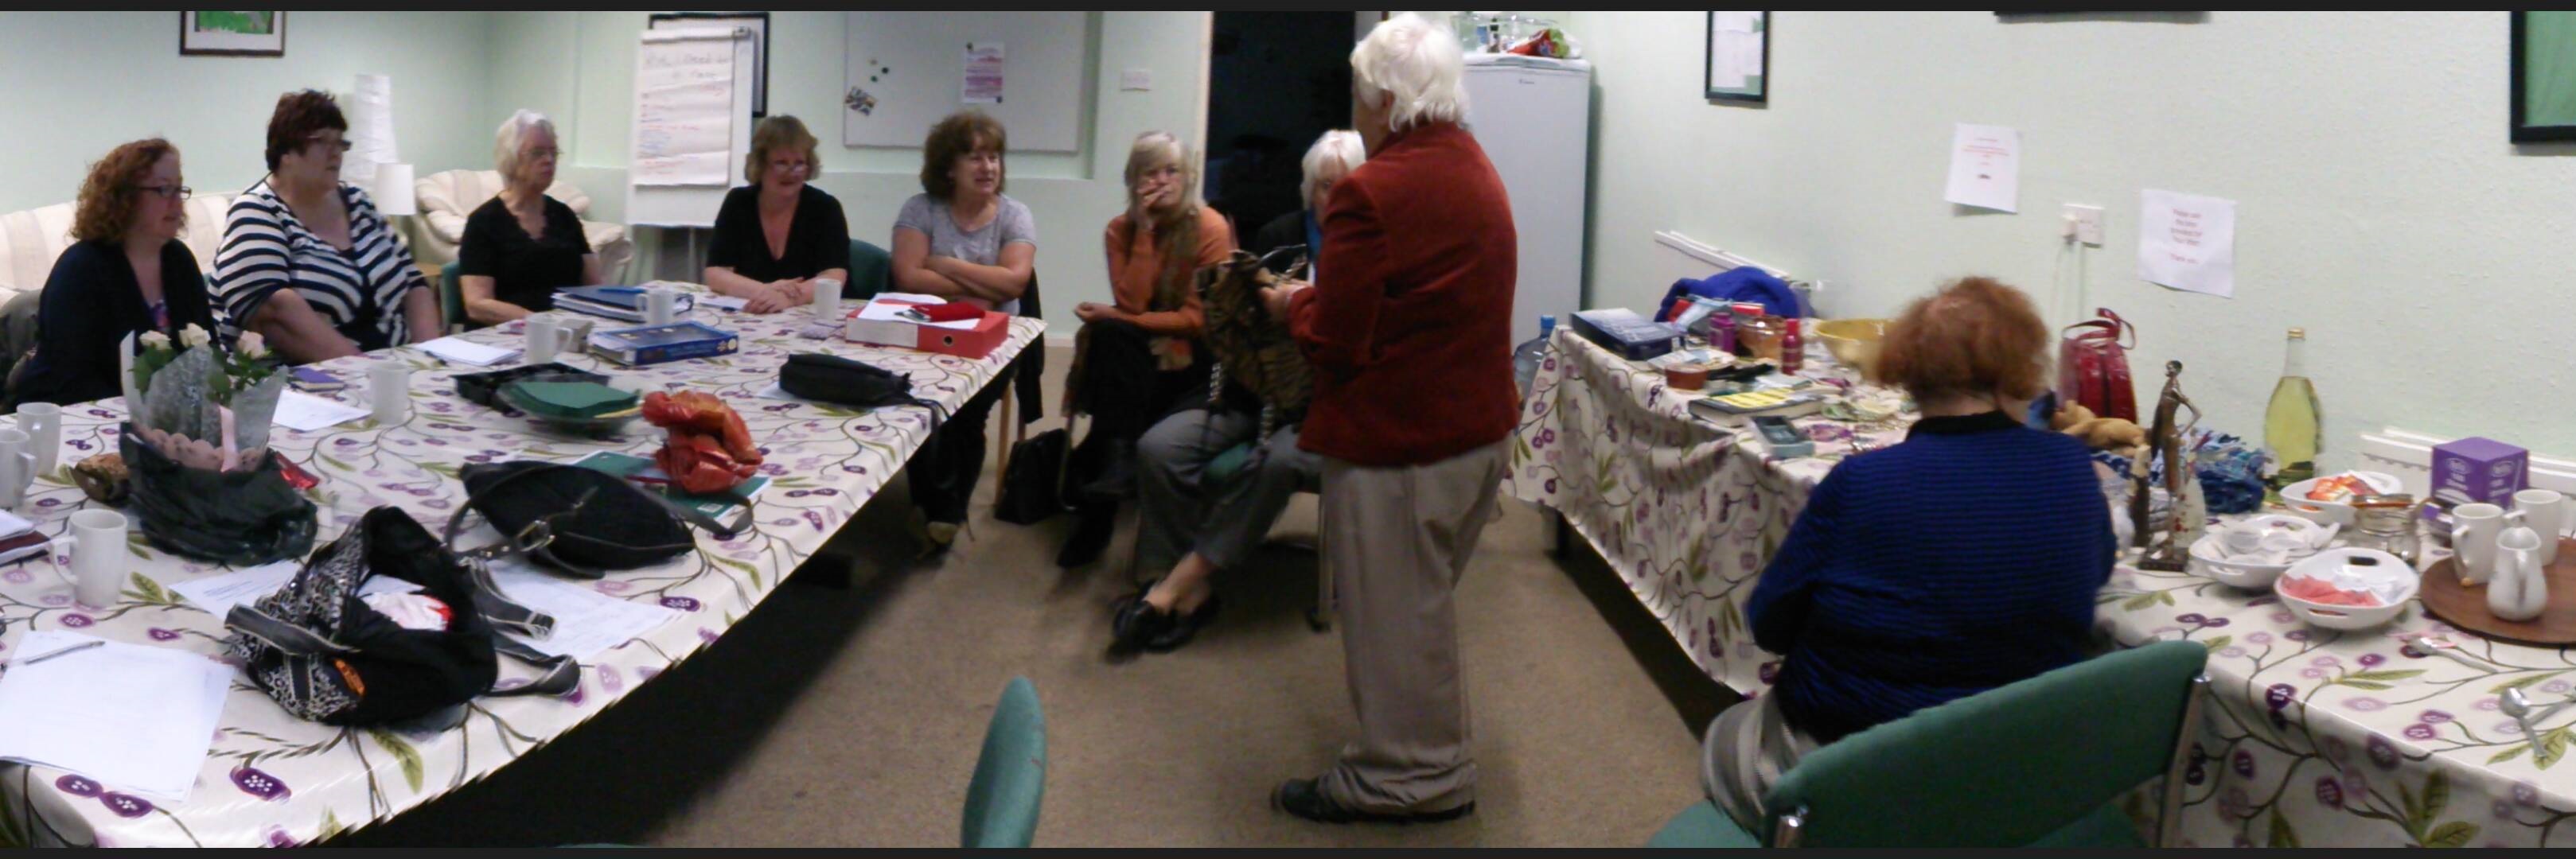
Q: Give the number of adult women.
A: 9